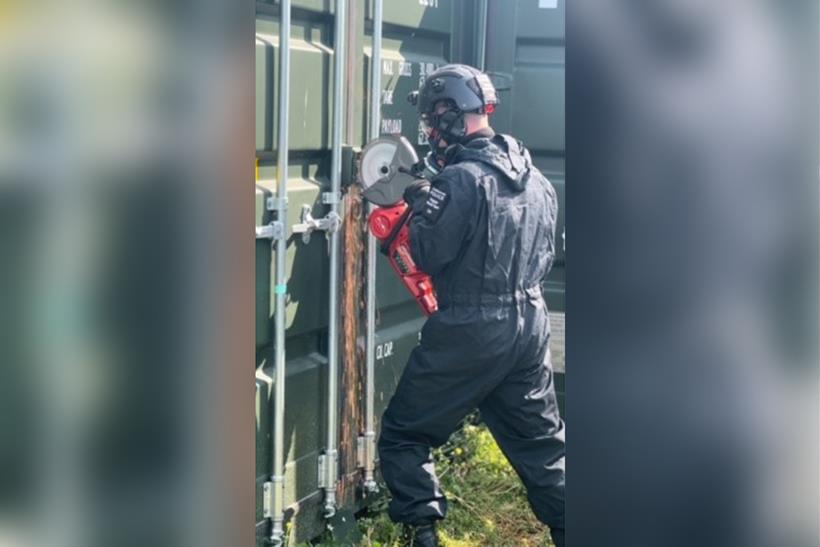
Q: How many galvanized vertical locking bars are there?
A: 3